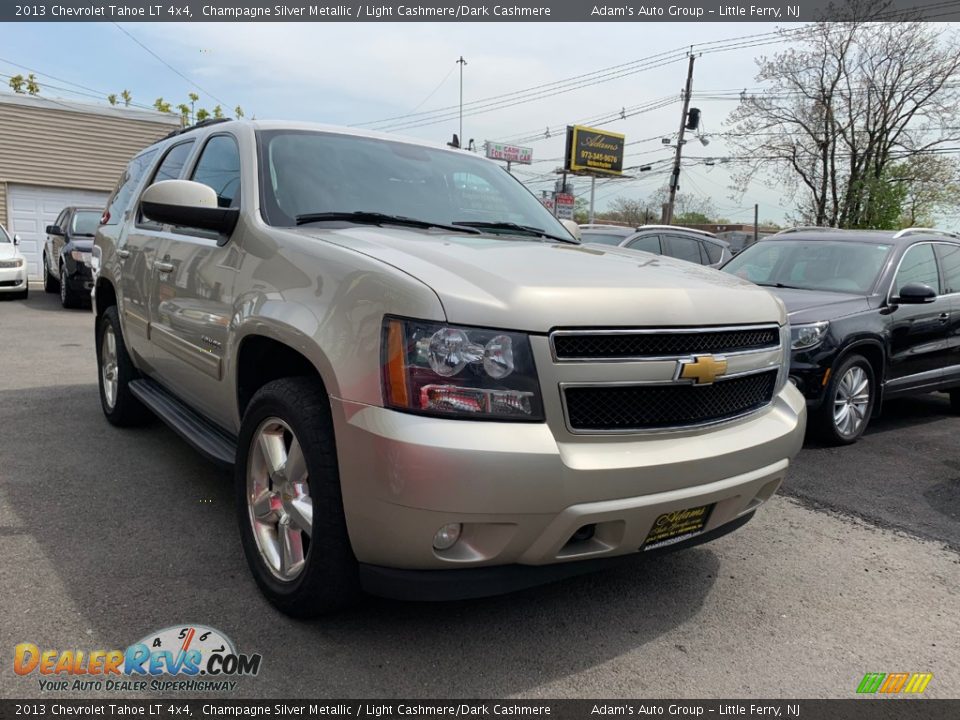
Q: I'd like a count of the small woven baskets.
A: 0